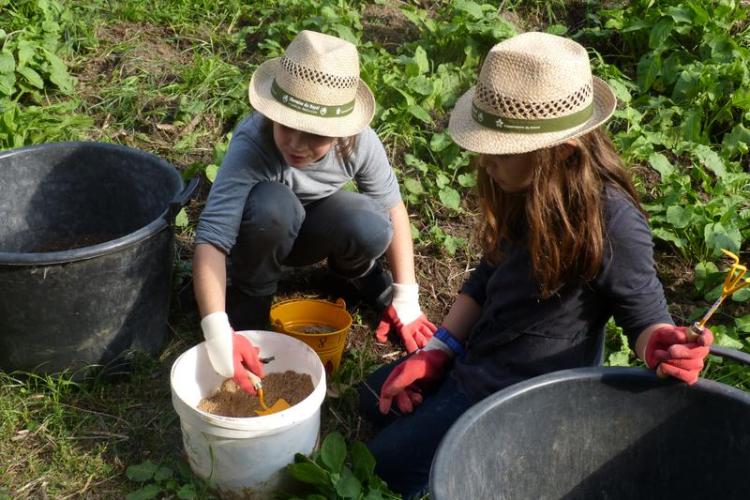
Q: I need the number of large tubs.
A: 2